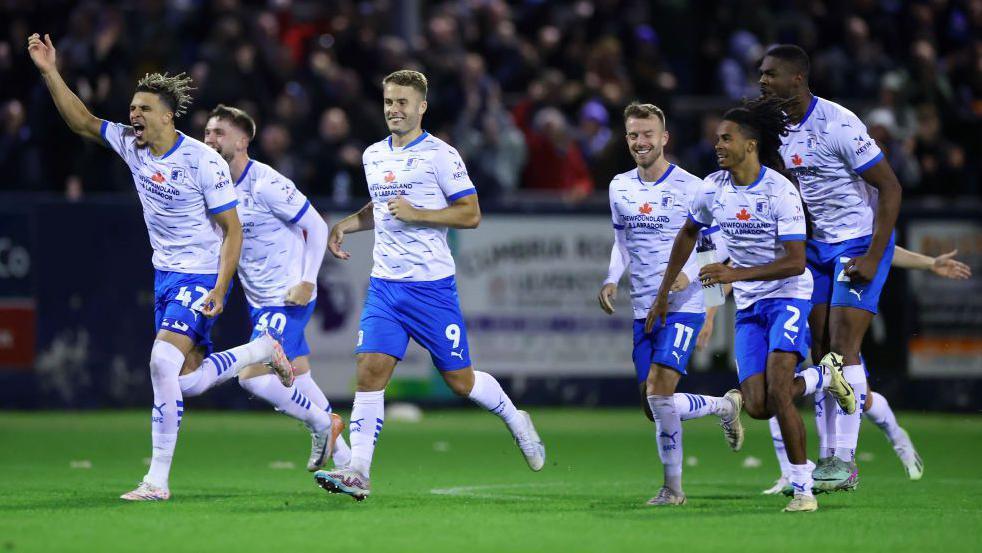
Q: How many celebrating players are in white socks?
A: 7